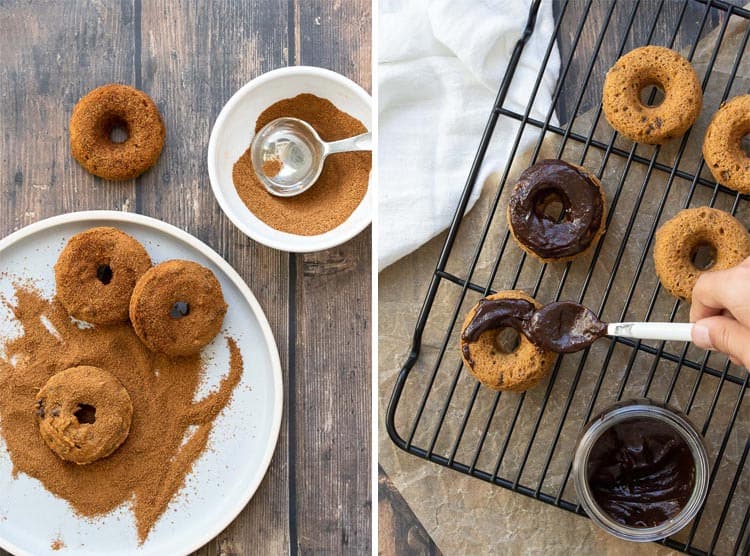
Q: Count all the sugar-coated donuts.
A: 4